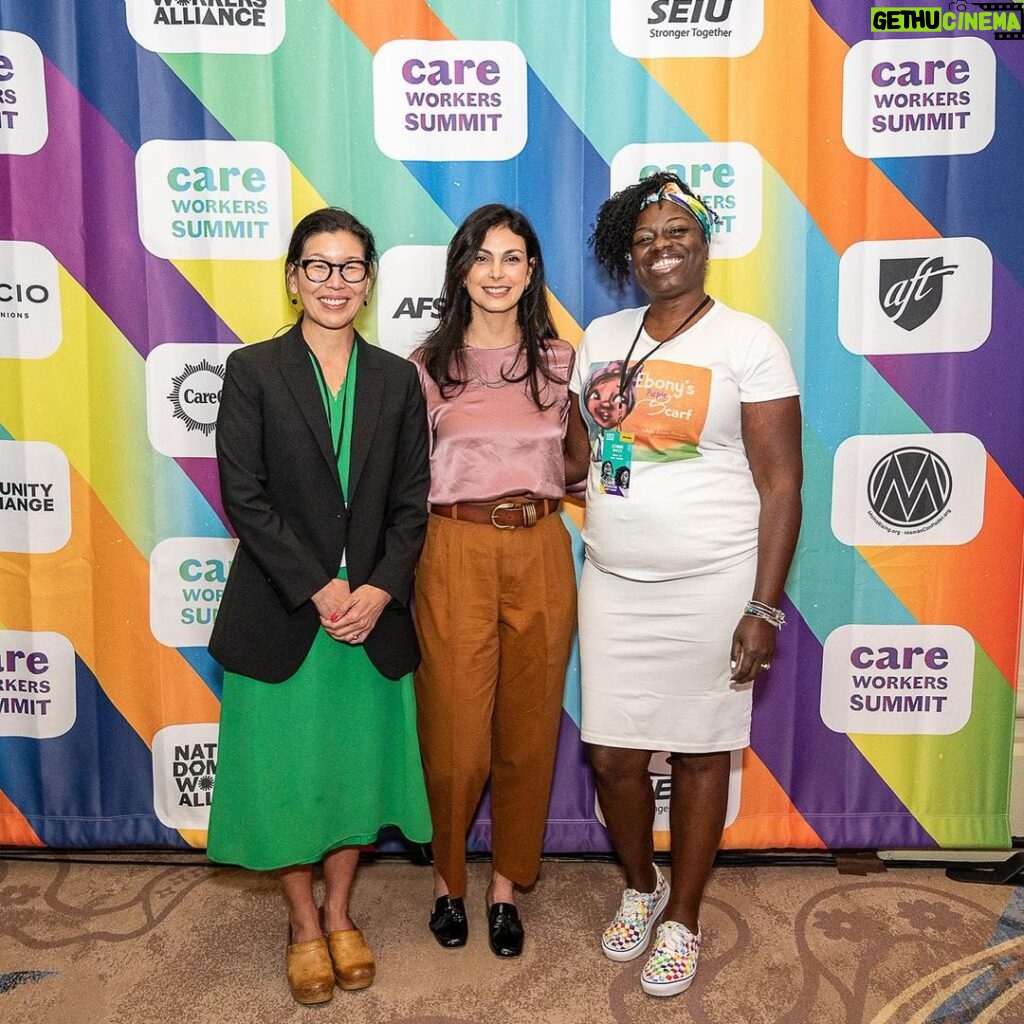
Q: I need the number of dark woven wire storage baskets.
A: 0